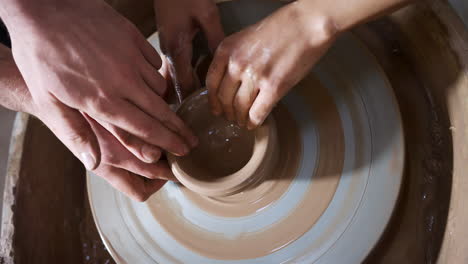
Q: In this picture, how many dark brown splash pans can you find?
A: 1